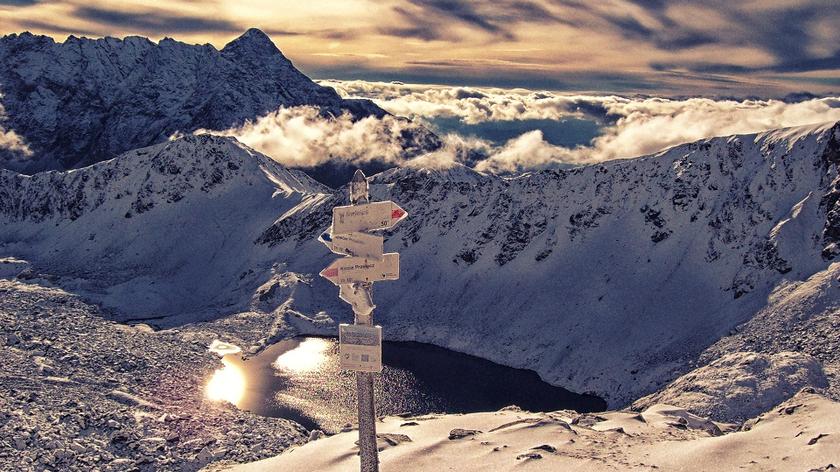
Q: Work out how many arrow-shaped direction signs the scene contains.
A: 3